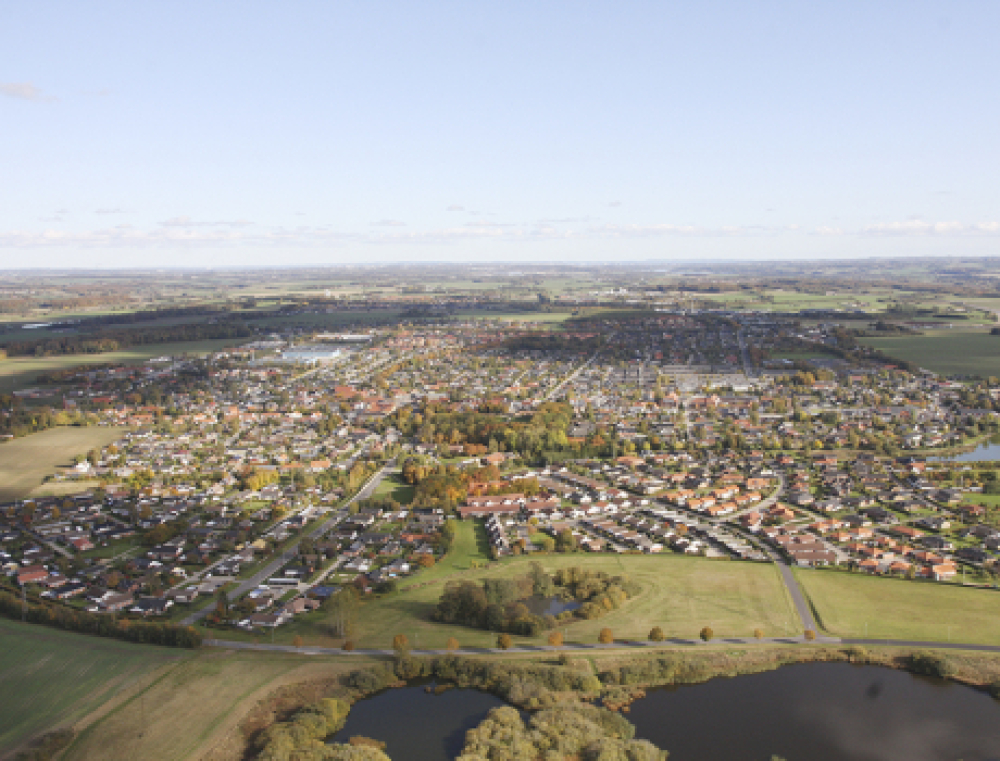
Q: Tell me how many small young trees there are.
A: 11